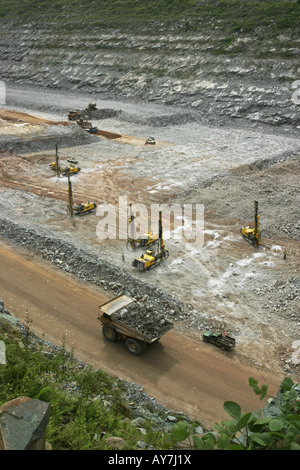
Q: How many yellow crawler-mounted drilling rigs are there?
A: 5